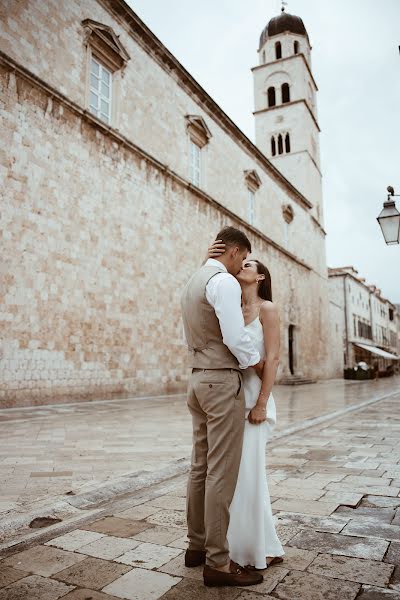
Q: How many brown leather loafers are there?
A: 2